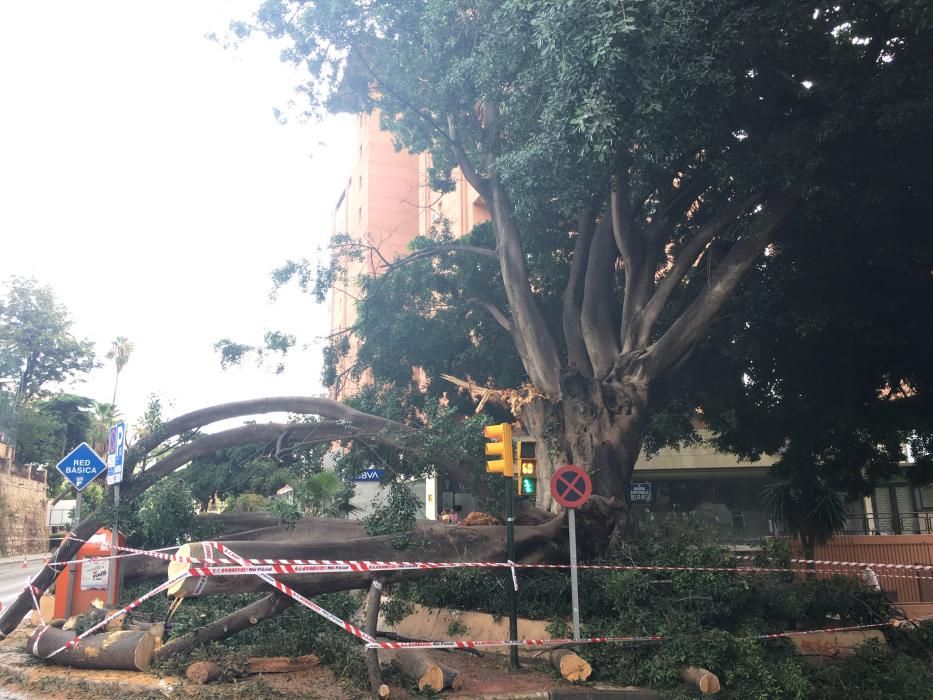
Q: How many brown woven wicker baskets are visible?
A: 0